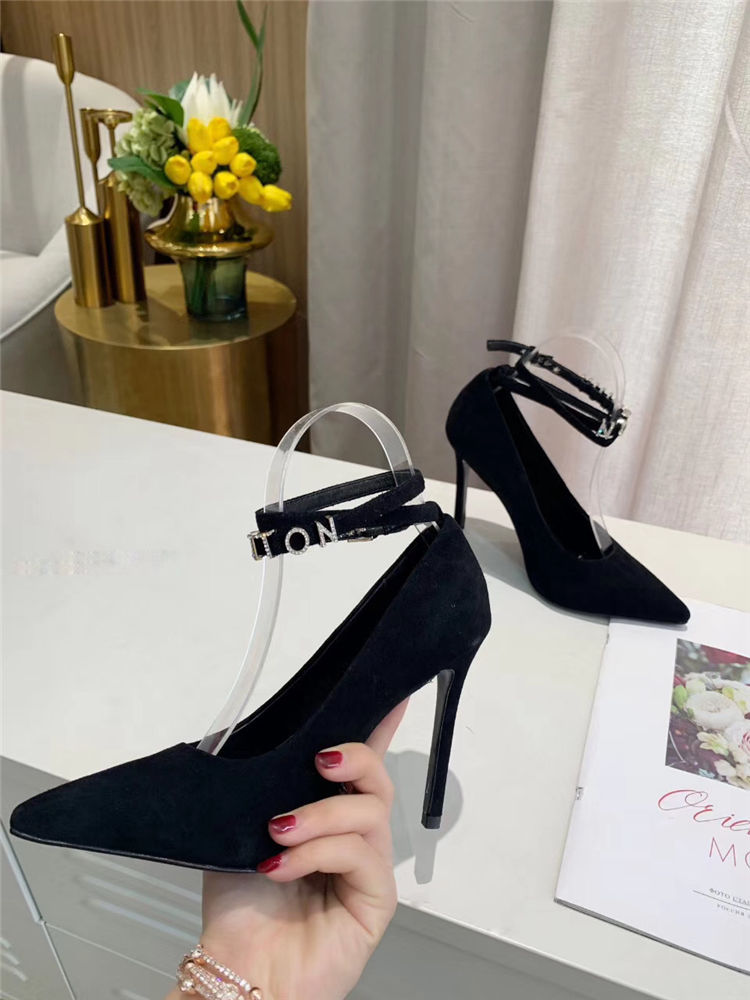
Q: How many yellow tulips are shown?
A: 10